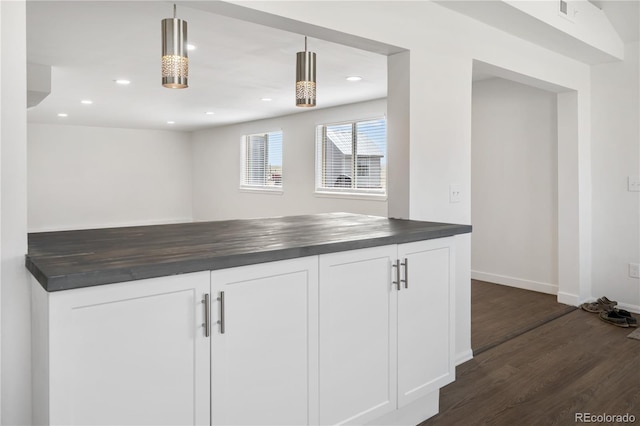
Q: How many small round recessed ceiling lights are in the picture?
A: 8